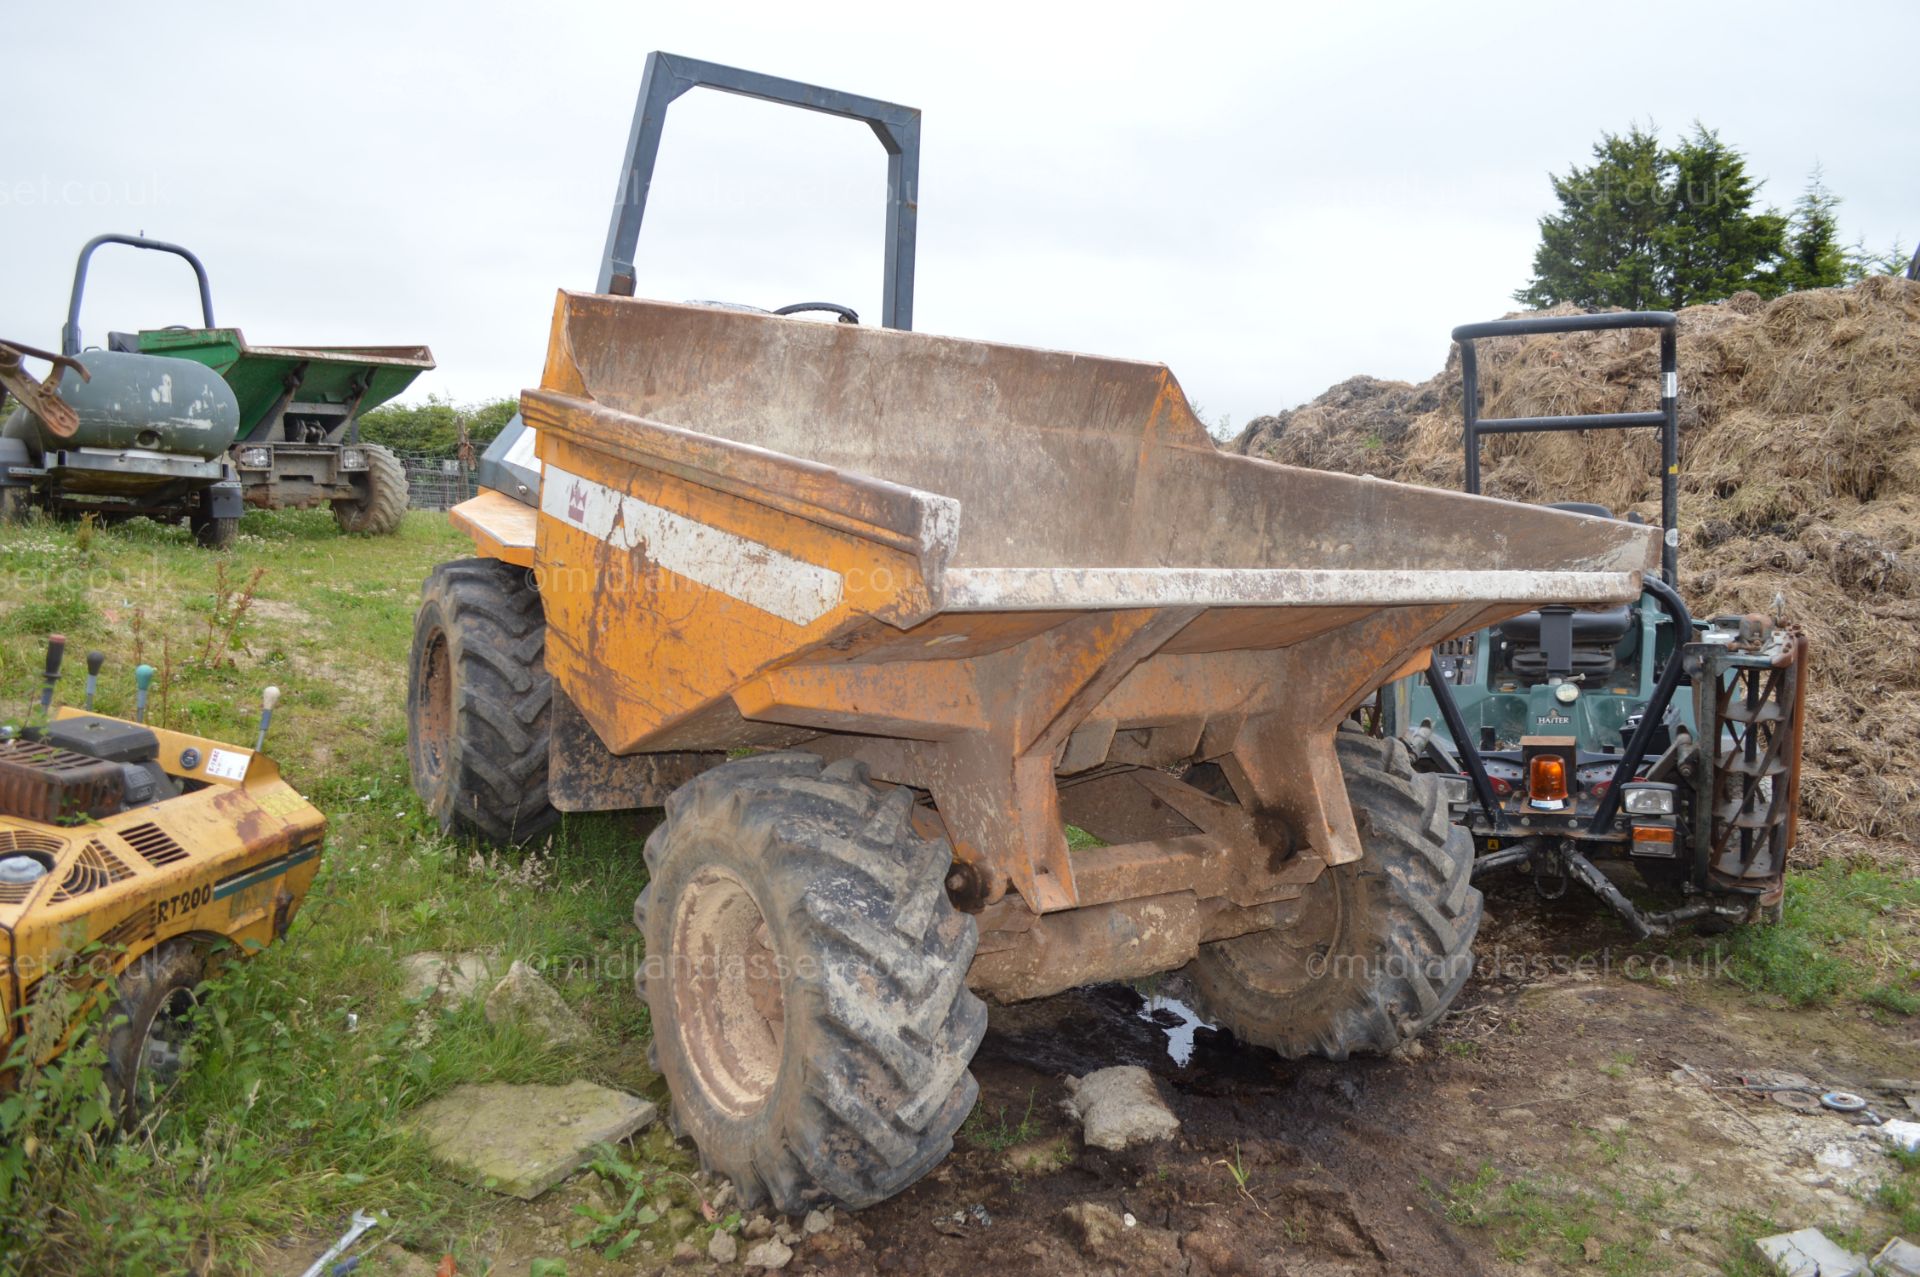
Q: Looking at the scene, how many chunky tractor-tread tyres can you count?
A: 4